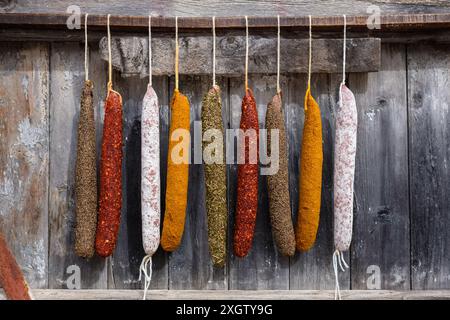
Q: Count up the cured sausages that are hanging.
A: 9